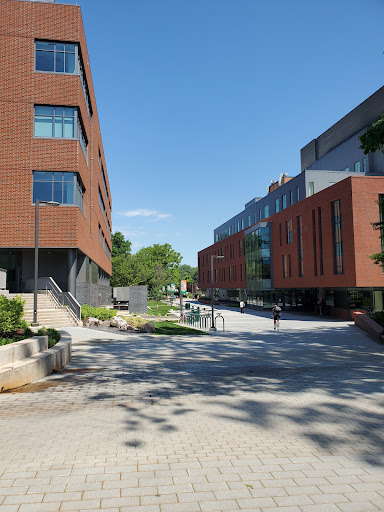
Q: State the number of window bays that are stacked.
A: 3